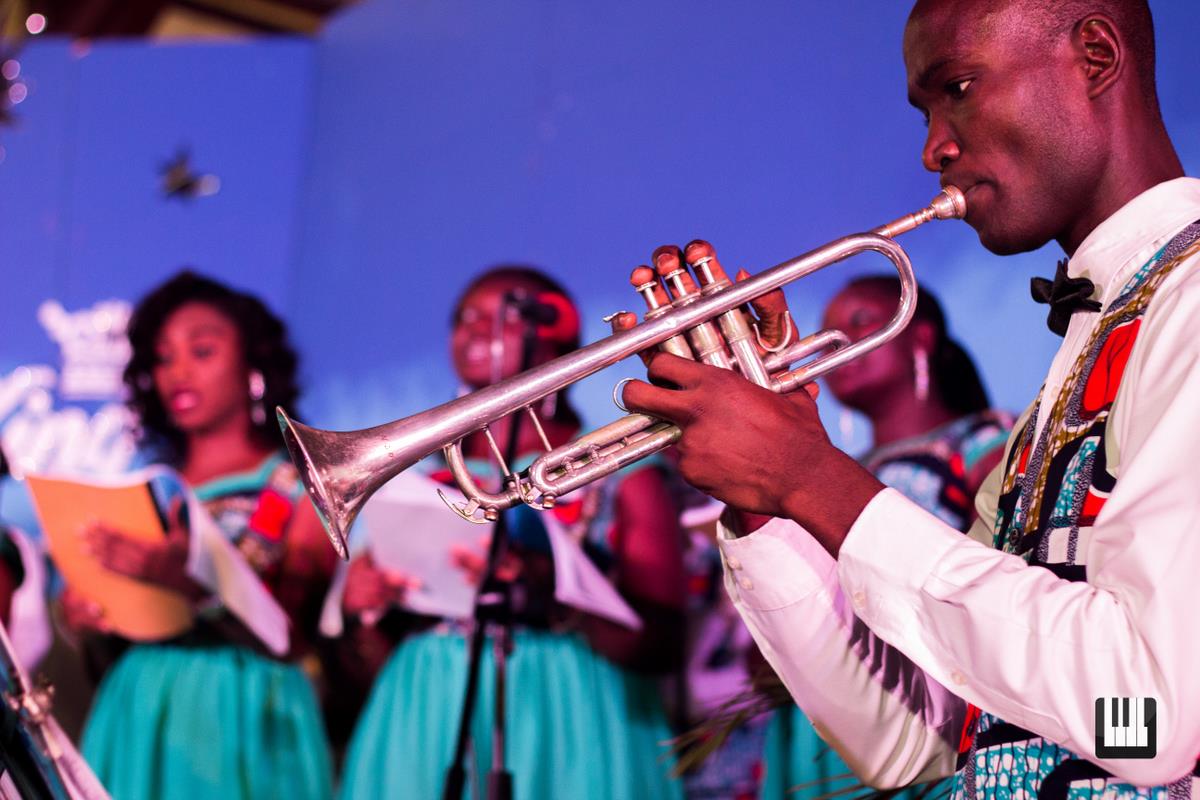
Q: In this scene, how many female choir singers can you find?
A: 3